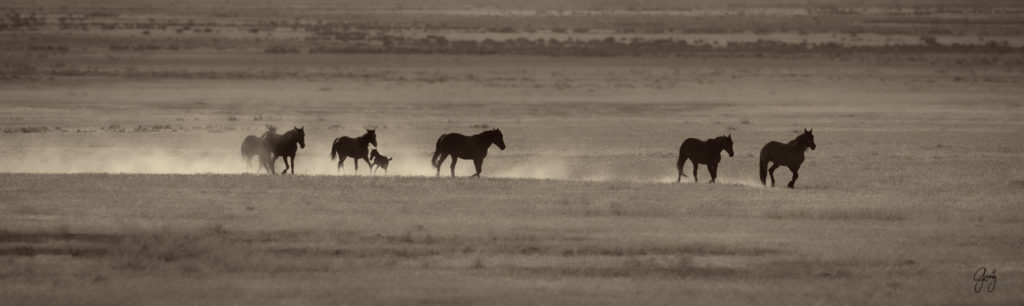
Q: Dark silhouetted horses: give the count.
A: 7